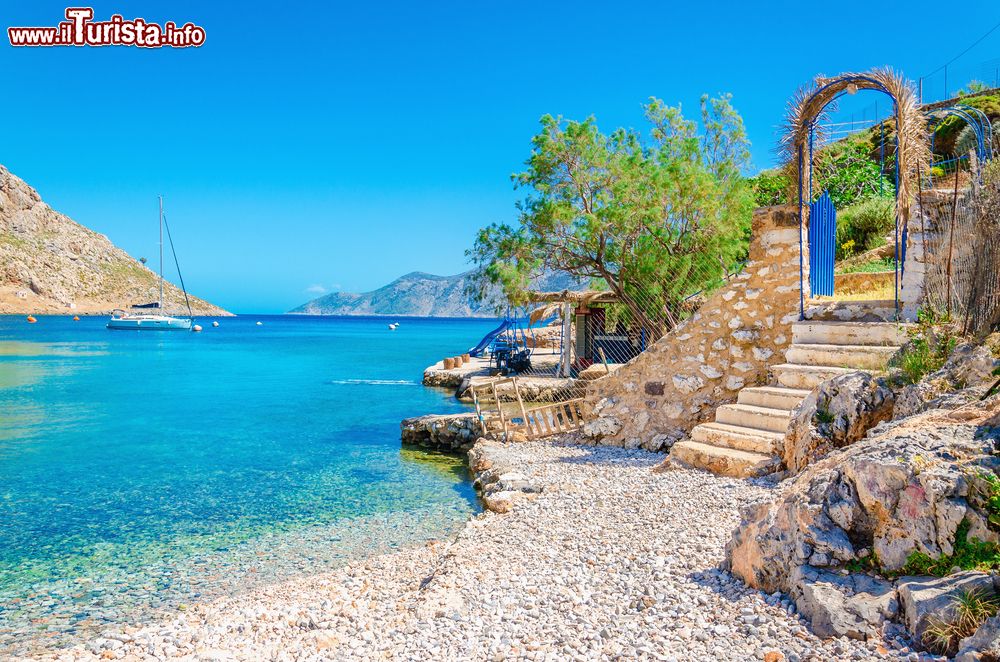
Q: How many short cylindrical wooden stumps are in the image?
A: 3